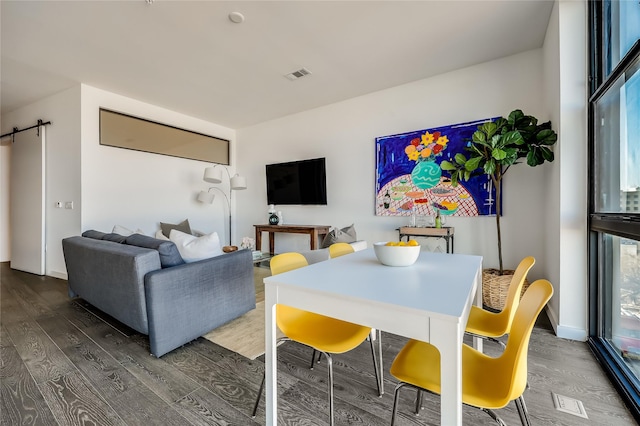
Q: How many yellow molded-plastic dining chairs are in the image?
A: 4